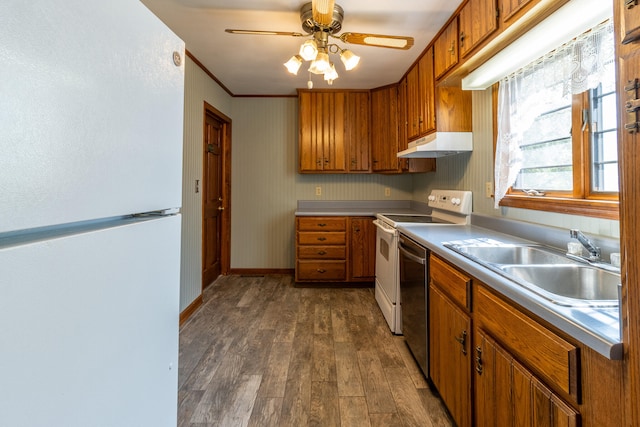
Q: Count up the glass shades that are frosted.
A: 5